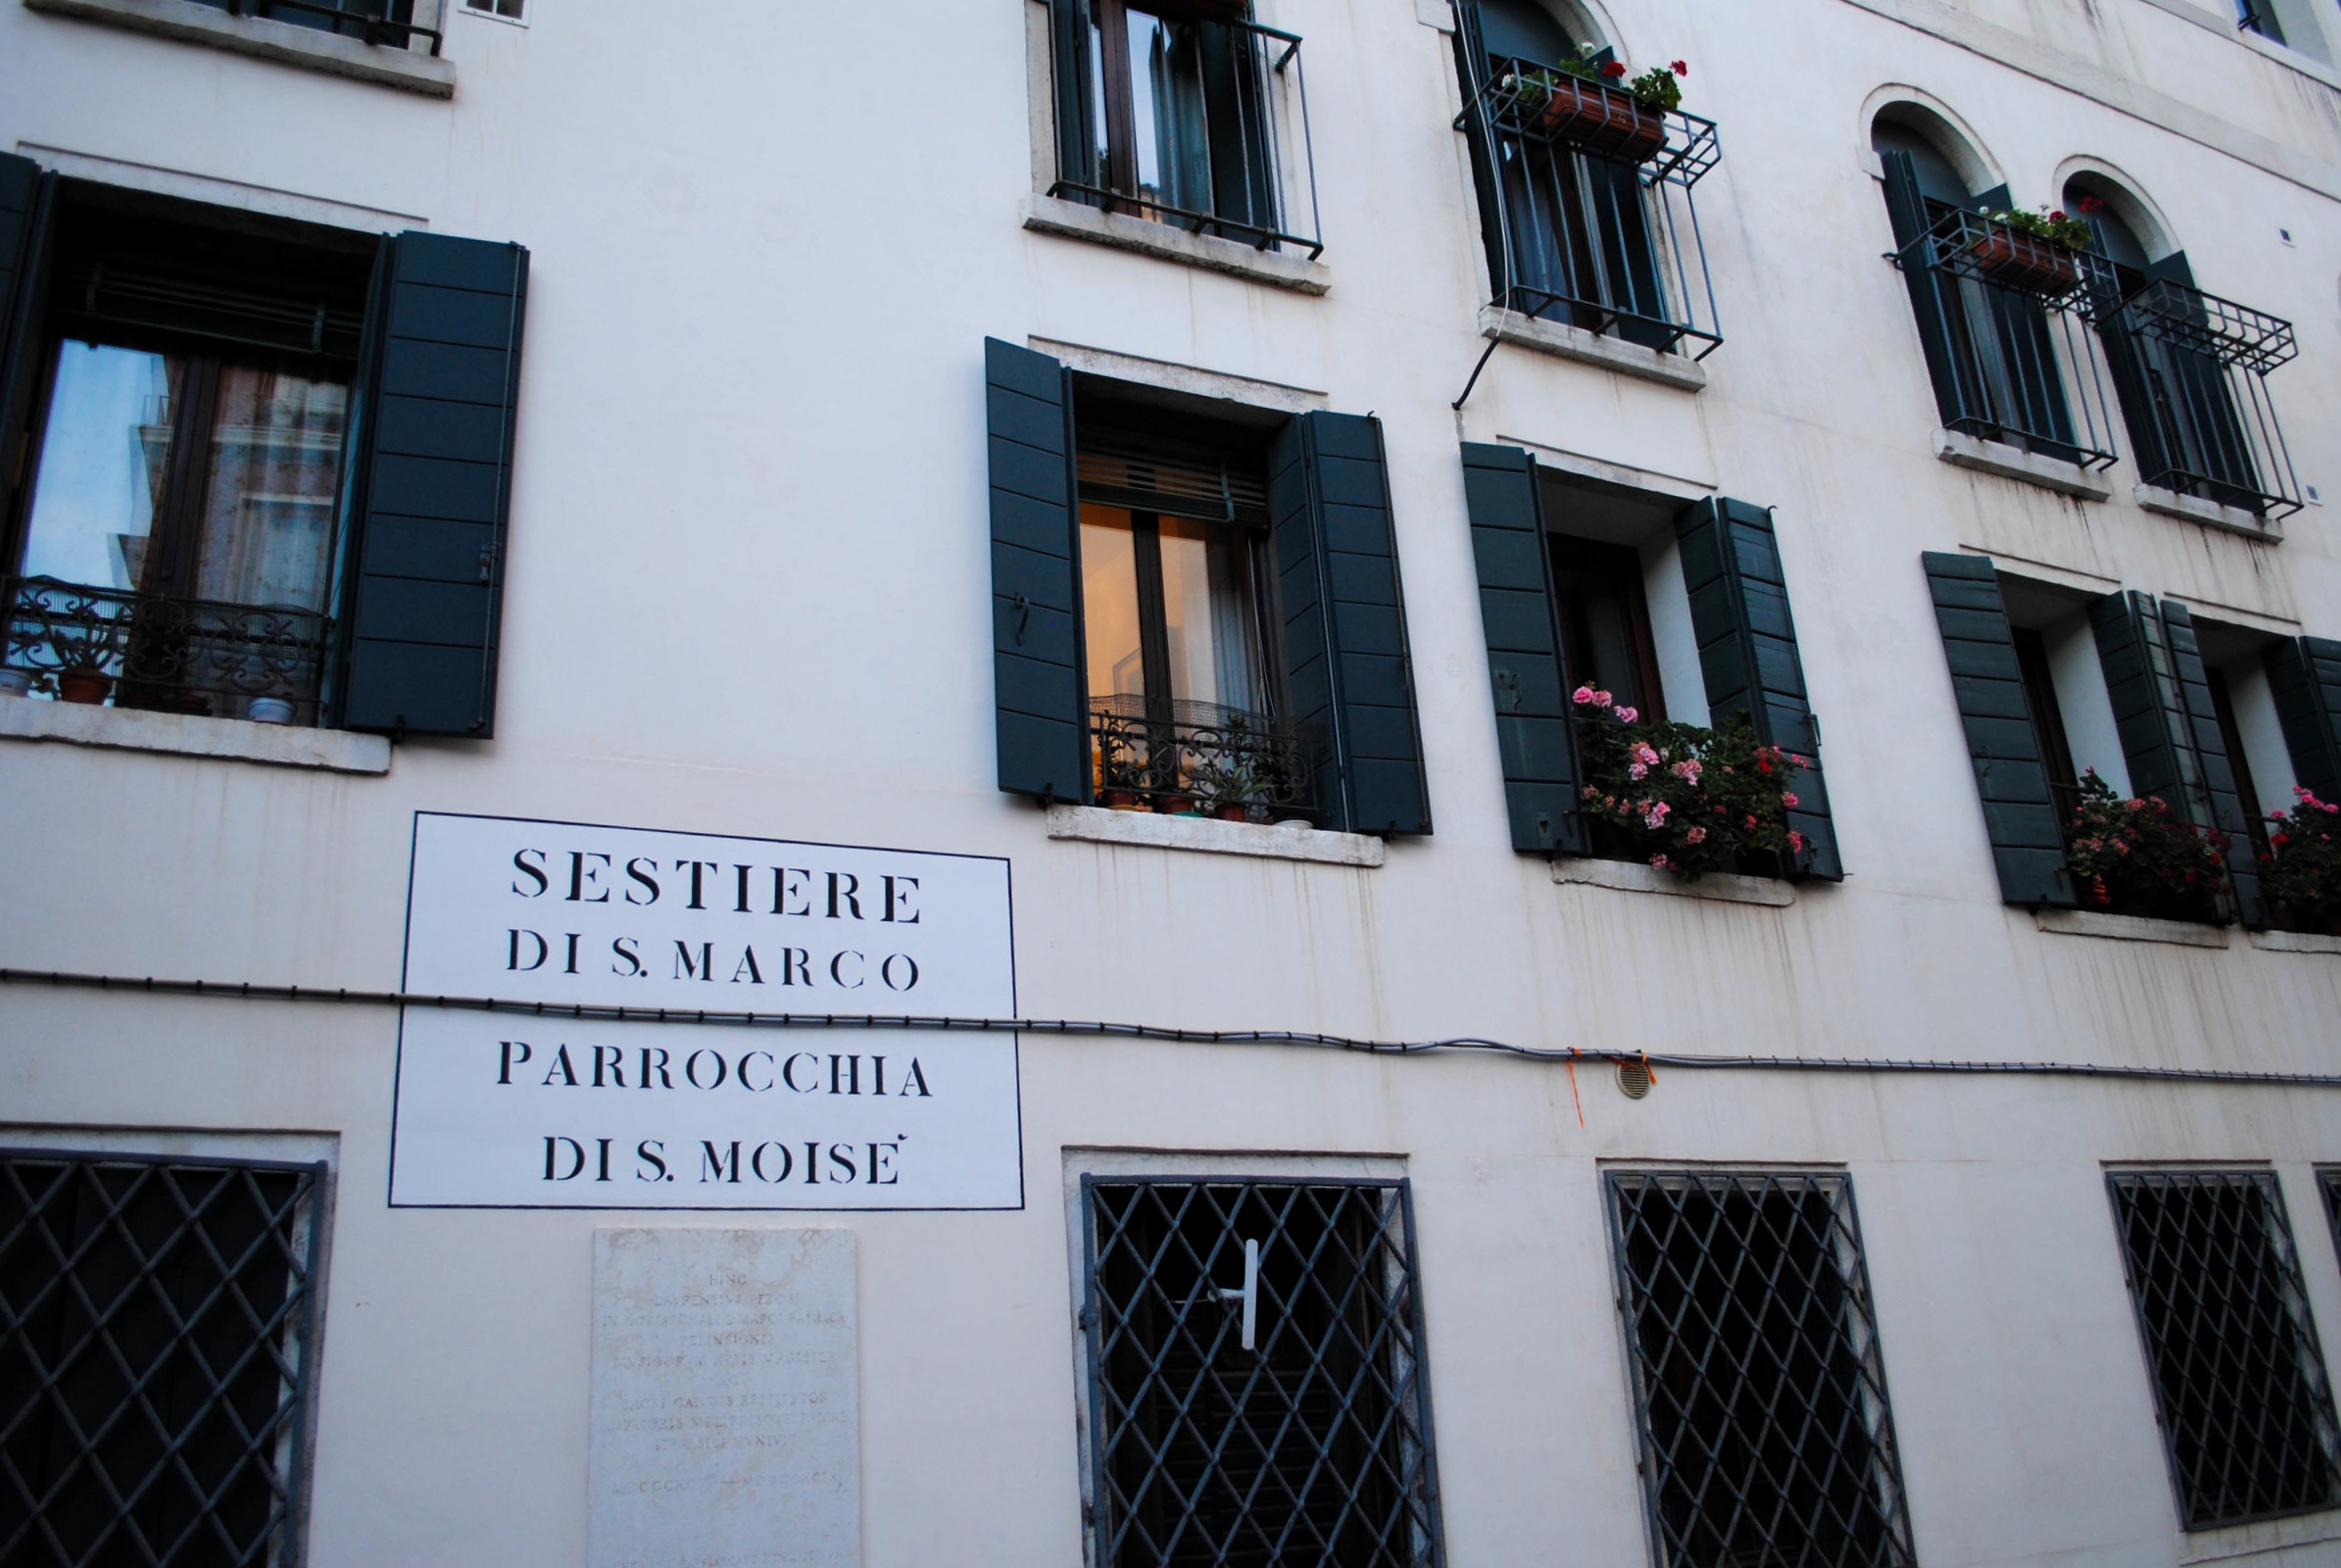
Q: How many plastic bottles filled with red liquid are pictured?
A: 0